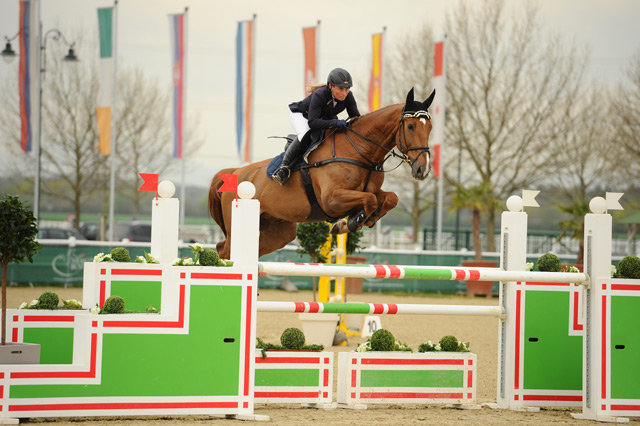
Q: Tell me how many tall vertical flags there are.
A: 7